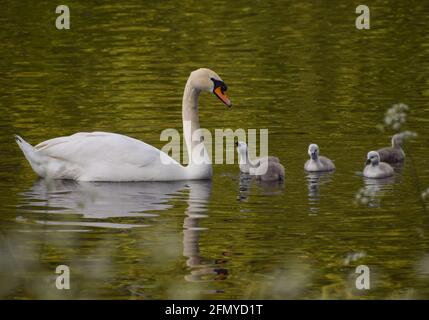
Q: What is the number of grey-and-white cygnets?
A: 5